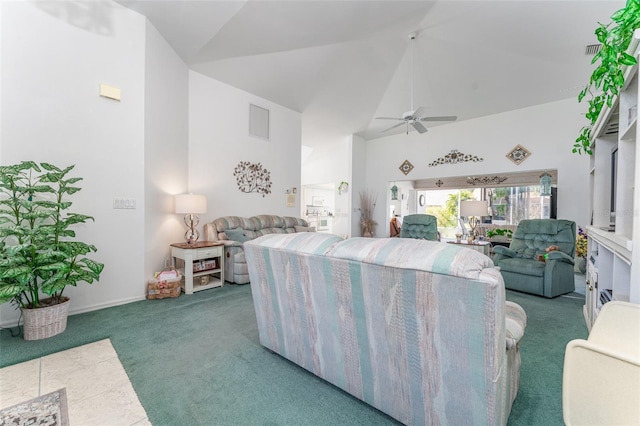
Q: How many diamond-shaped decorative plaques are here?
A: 2